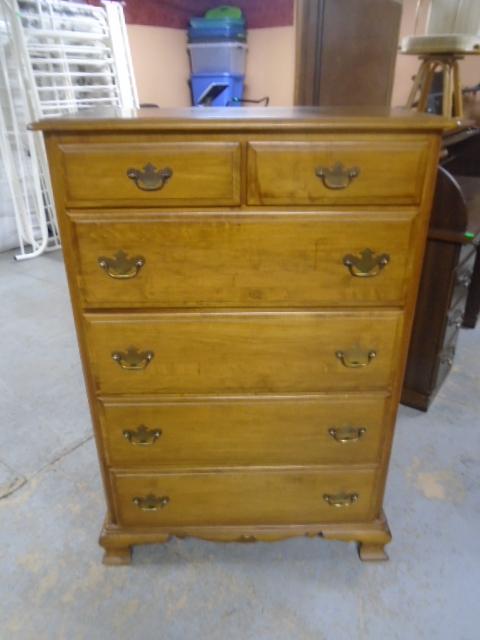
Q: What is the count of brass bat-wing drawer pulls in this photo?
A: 10